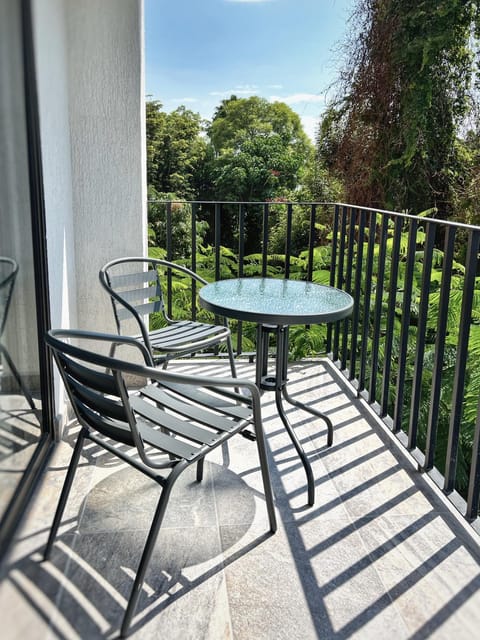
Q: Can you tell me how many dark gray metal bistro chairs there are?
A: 2